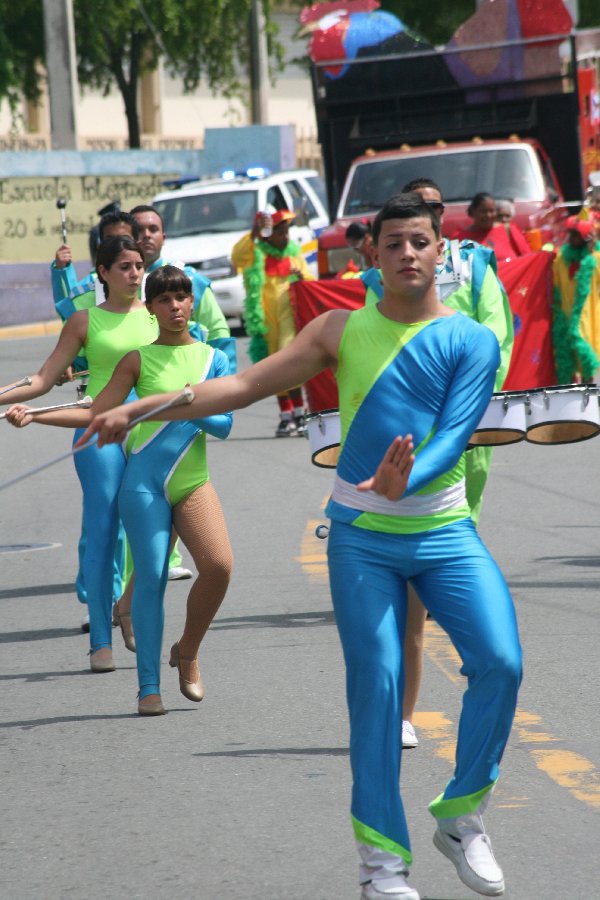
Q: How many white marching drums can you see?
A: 3